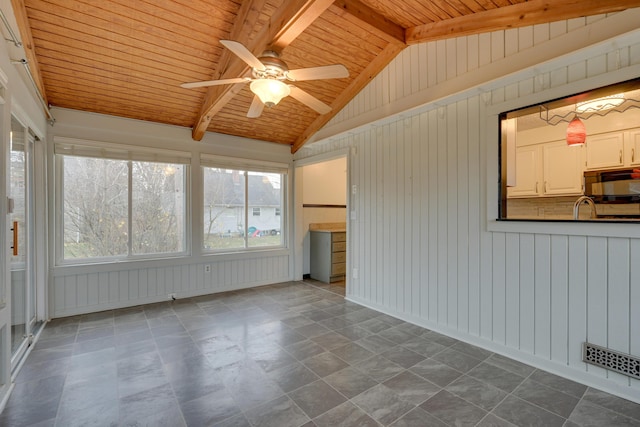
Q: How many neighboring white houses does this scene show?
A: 1